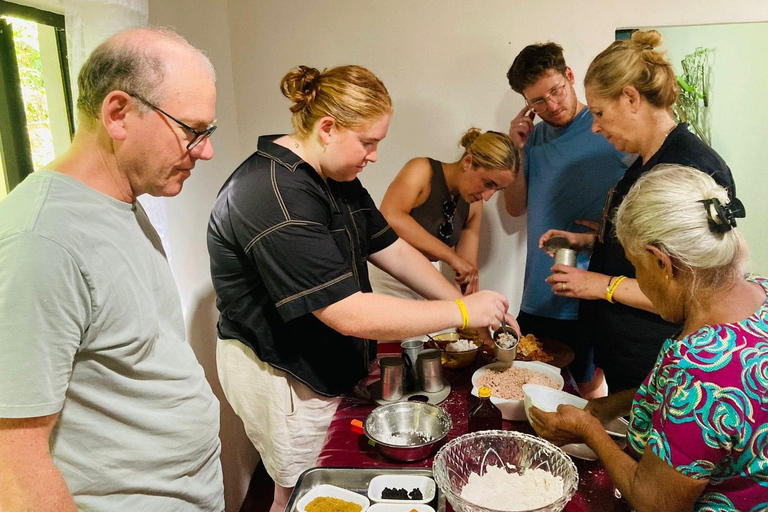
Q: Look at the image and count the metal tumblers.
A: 5